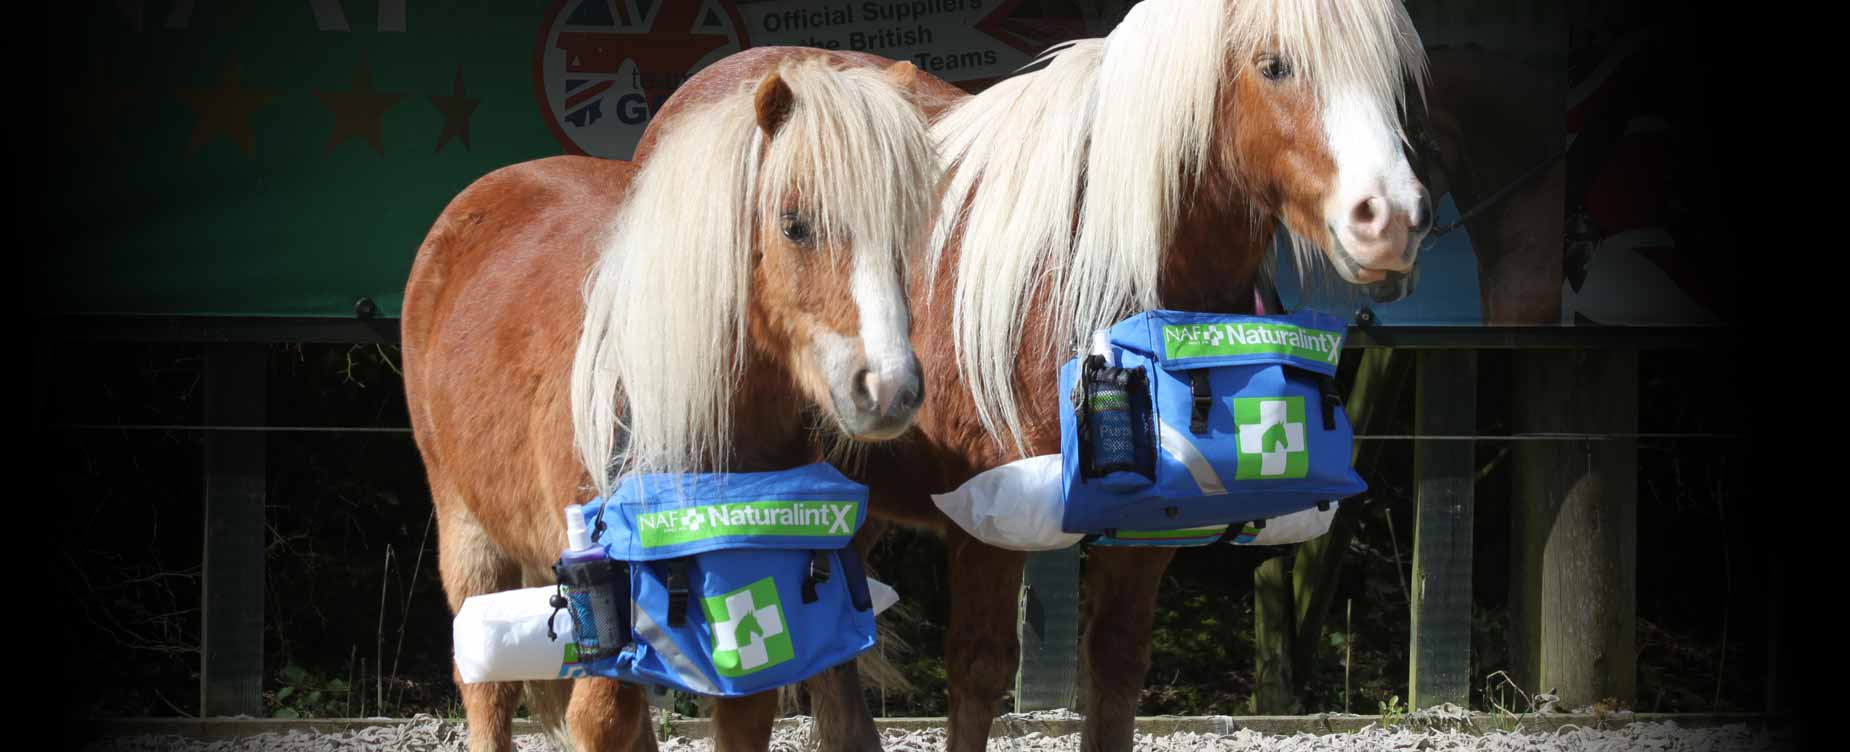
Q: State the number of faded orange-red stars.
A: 4